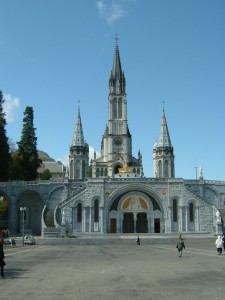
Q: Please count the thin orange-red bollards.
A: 0